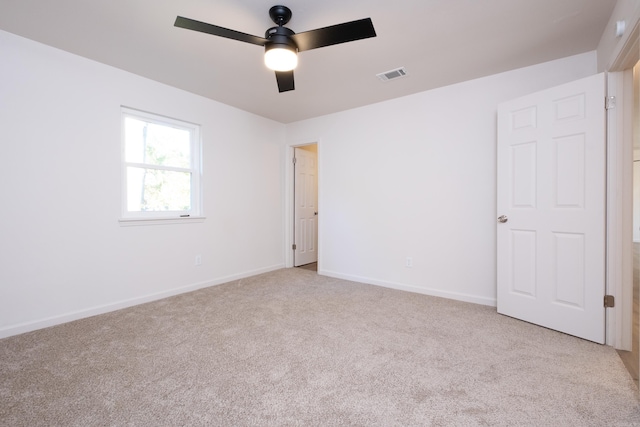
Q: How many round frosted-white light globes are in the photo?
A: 1